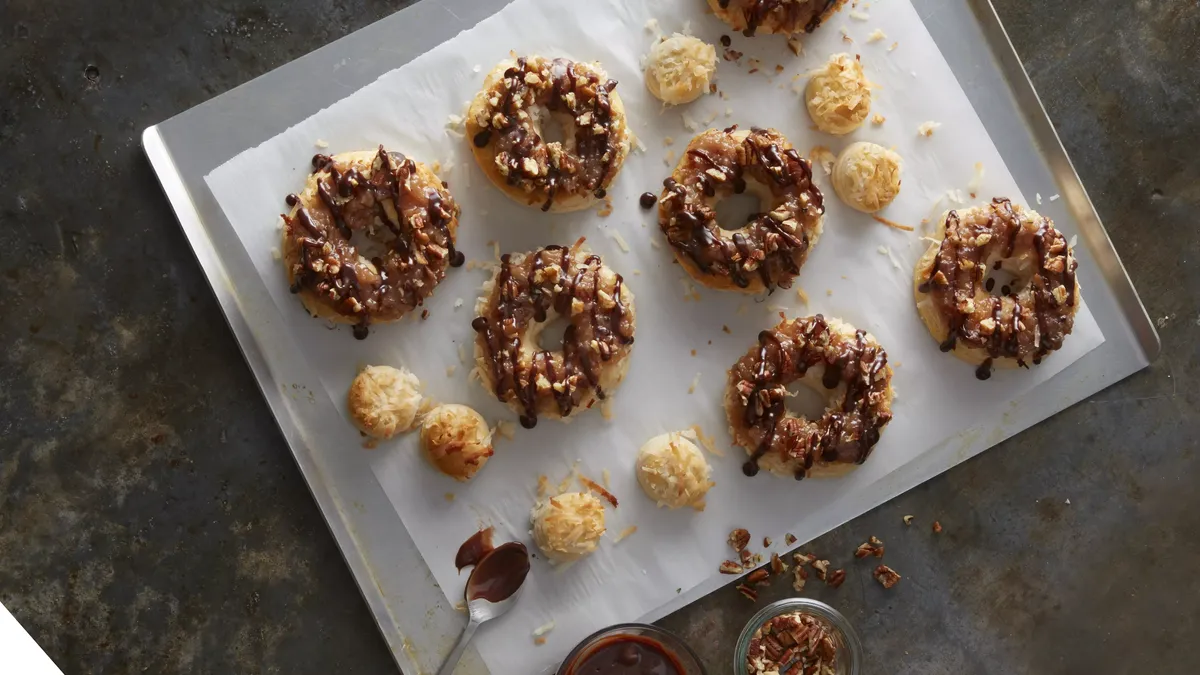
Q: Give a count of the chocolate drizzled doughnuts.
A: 7